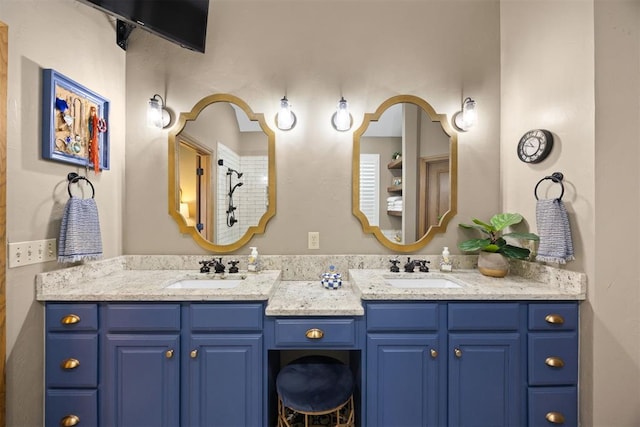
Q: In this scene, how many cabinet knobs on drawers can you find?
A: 7